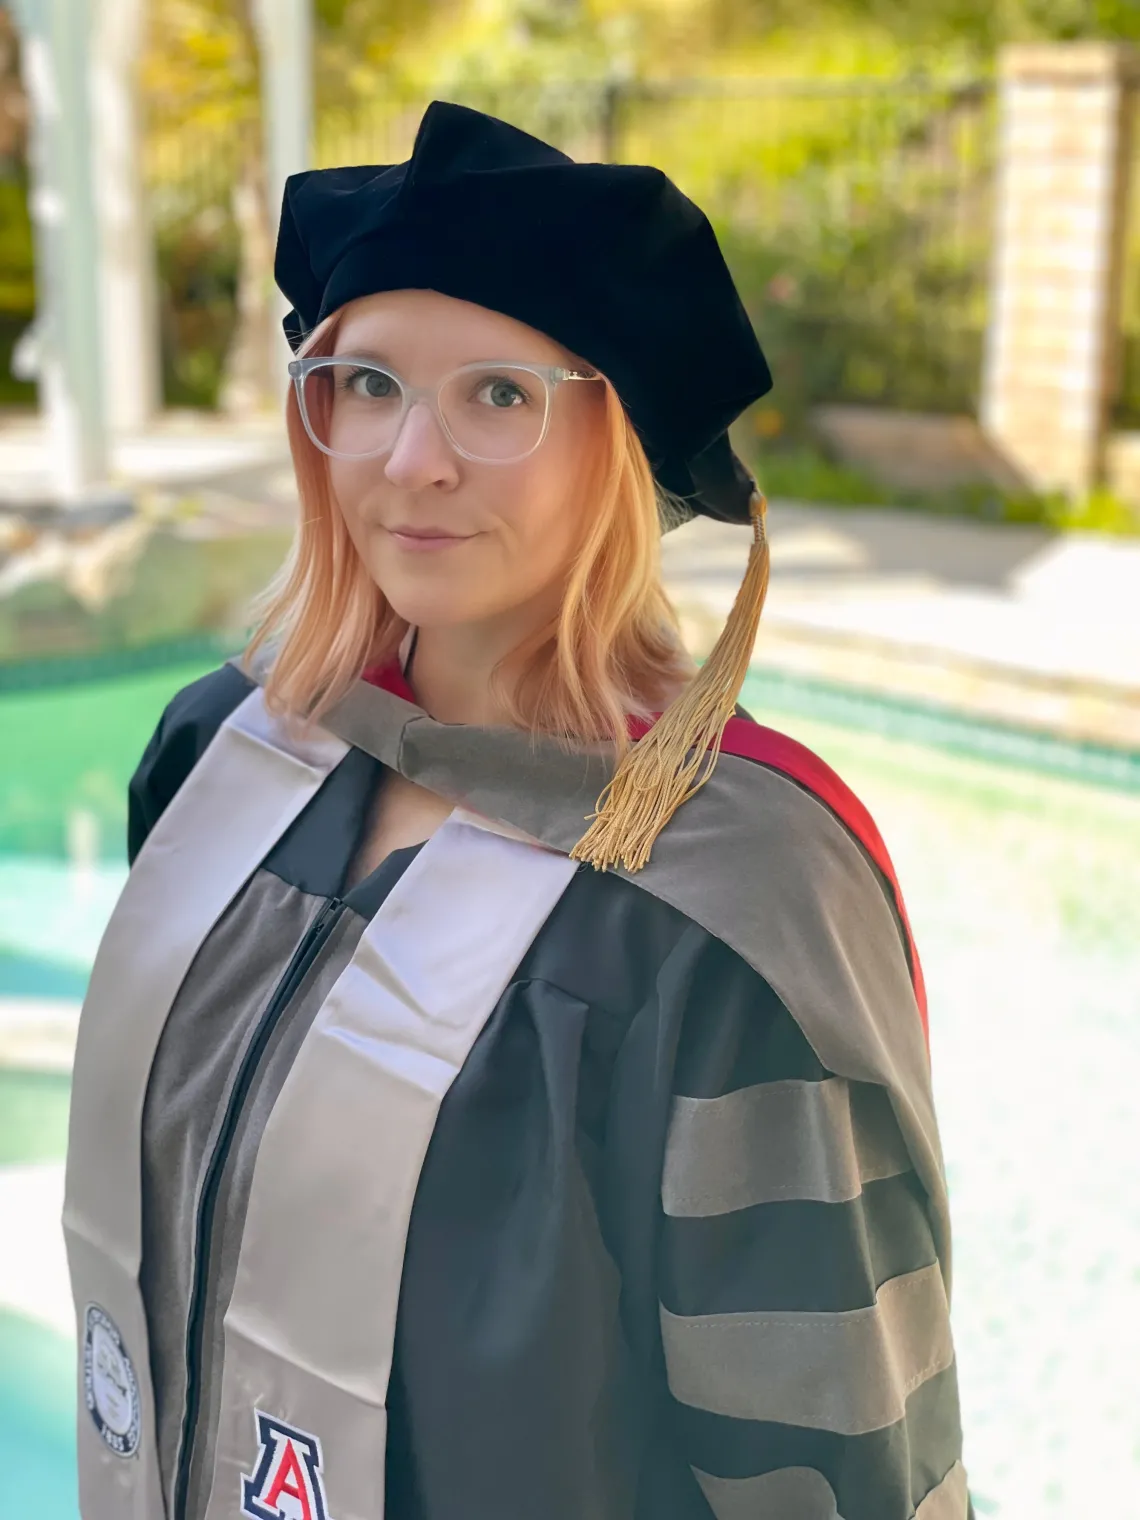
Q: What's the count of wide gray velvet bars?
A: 3